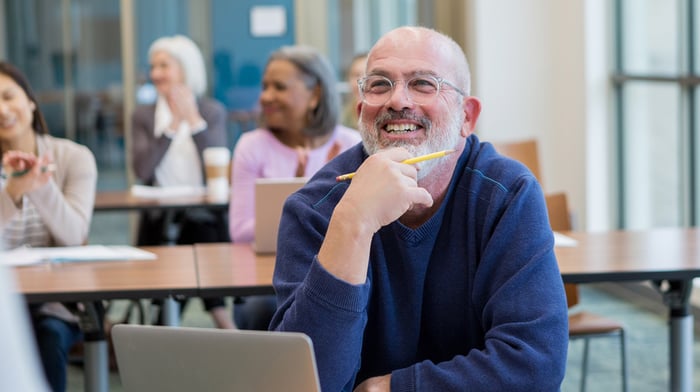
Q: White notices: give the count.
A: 1